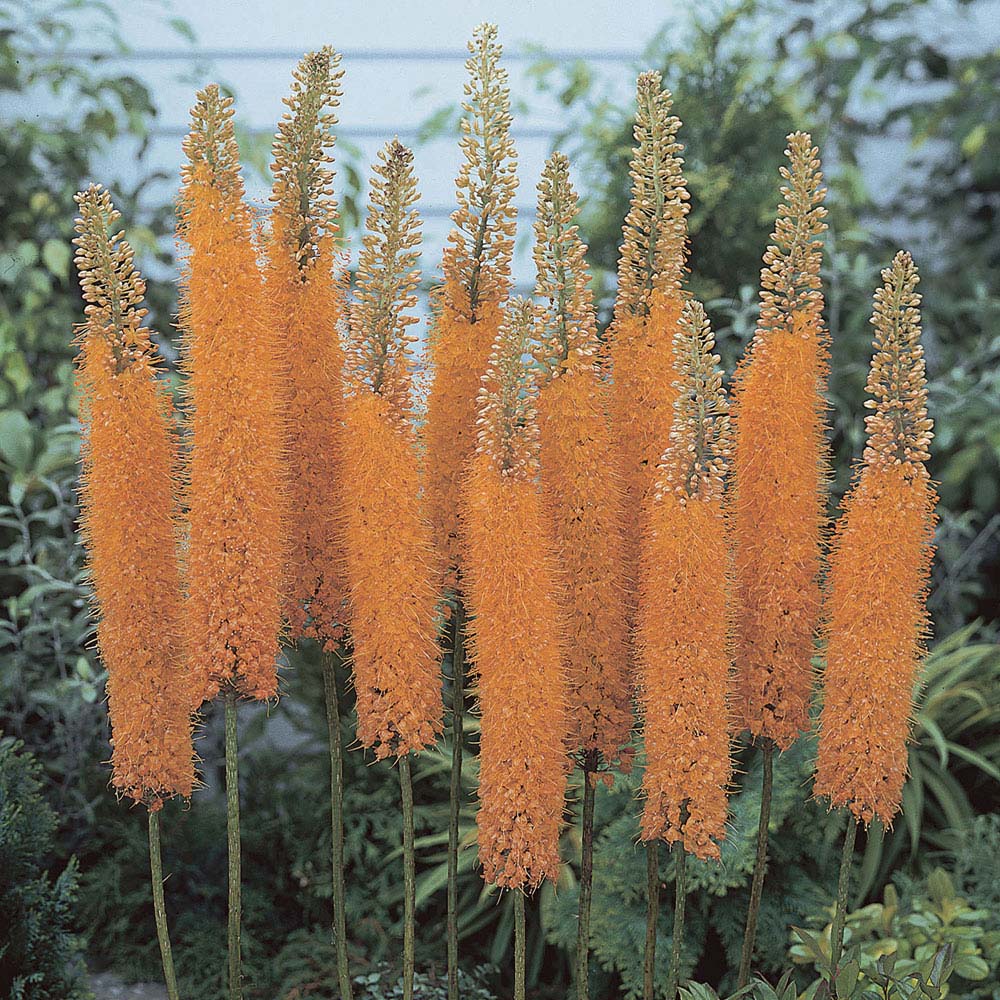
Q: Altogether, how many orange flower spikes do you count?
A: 11